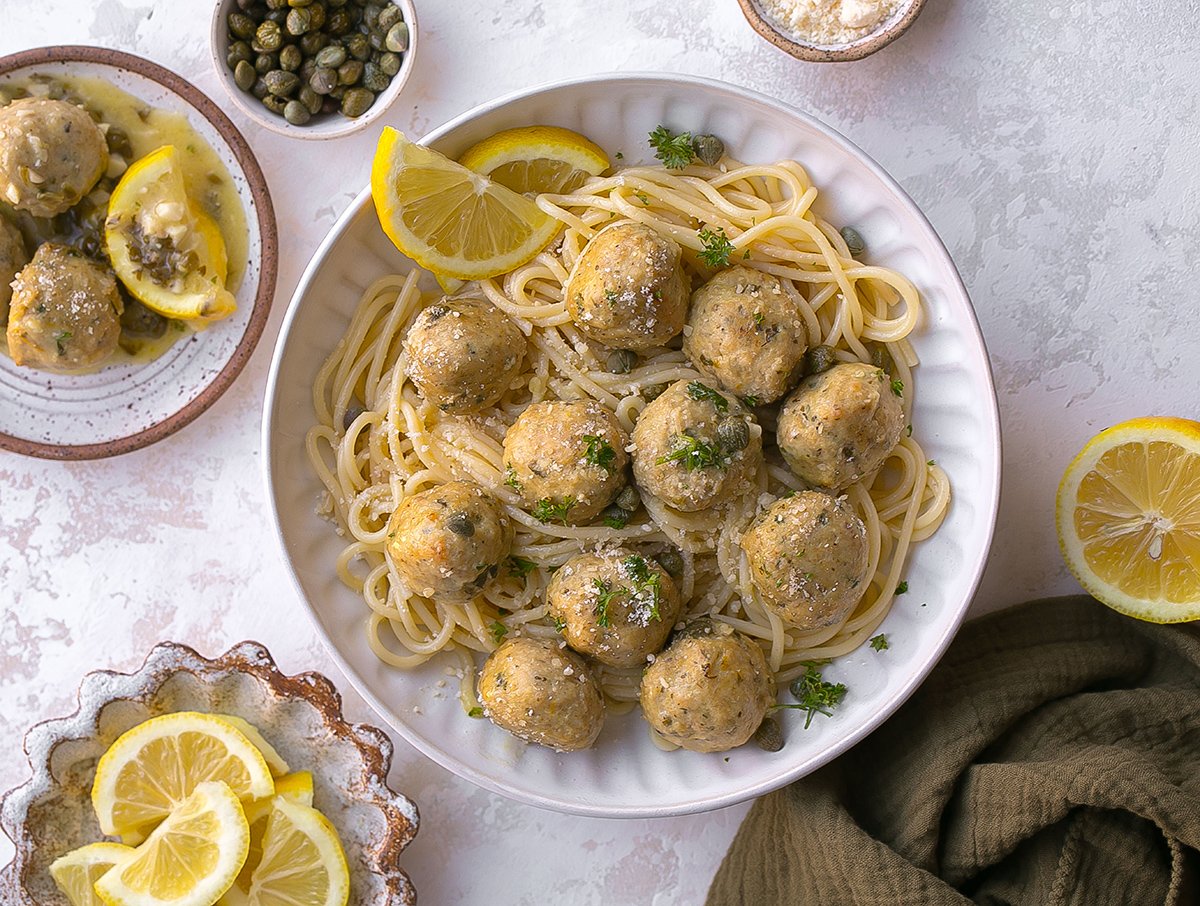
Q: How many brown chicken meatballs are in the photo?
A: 14